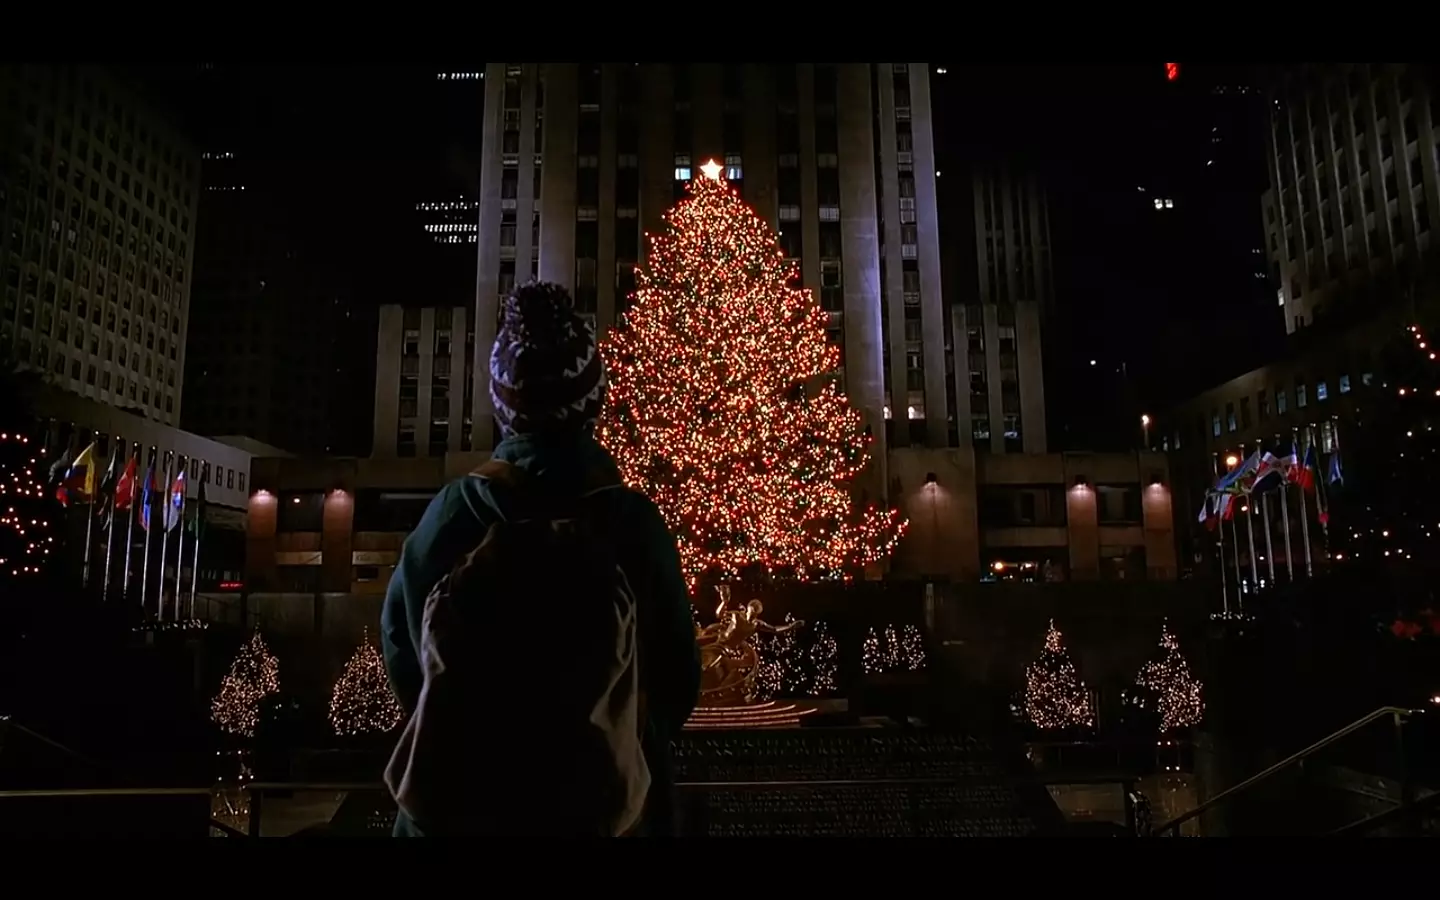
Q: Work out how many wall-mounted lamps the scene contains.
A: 5